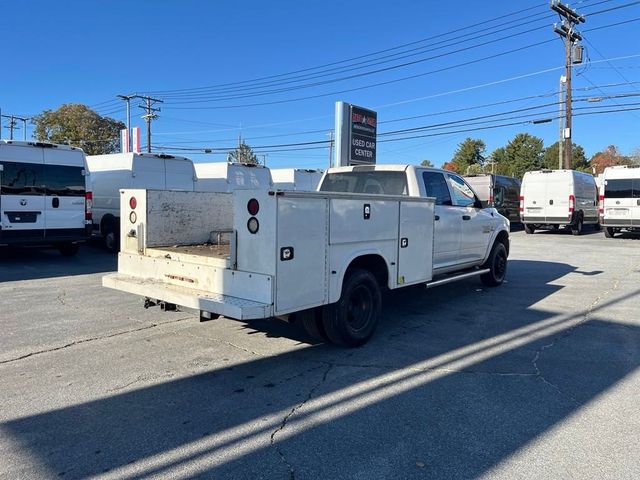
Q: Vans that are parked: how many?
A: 7